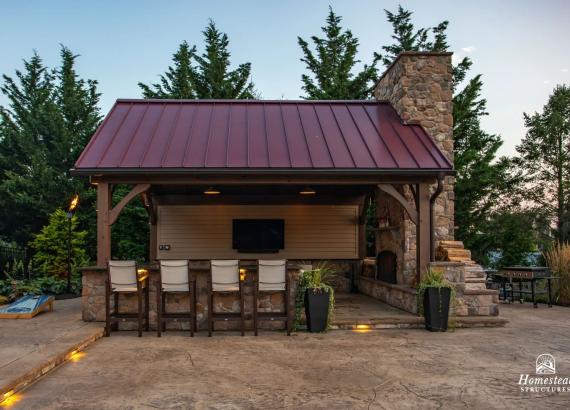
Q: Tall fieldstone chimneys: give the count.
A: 1